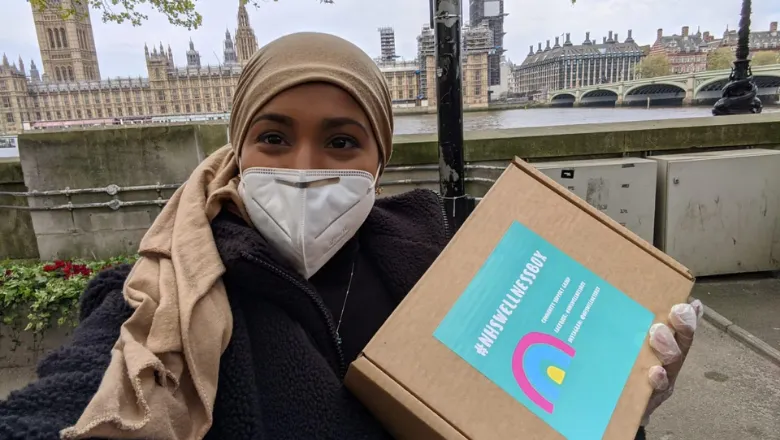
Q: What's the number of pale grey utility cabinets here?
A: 2